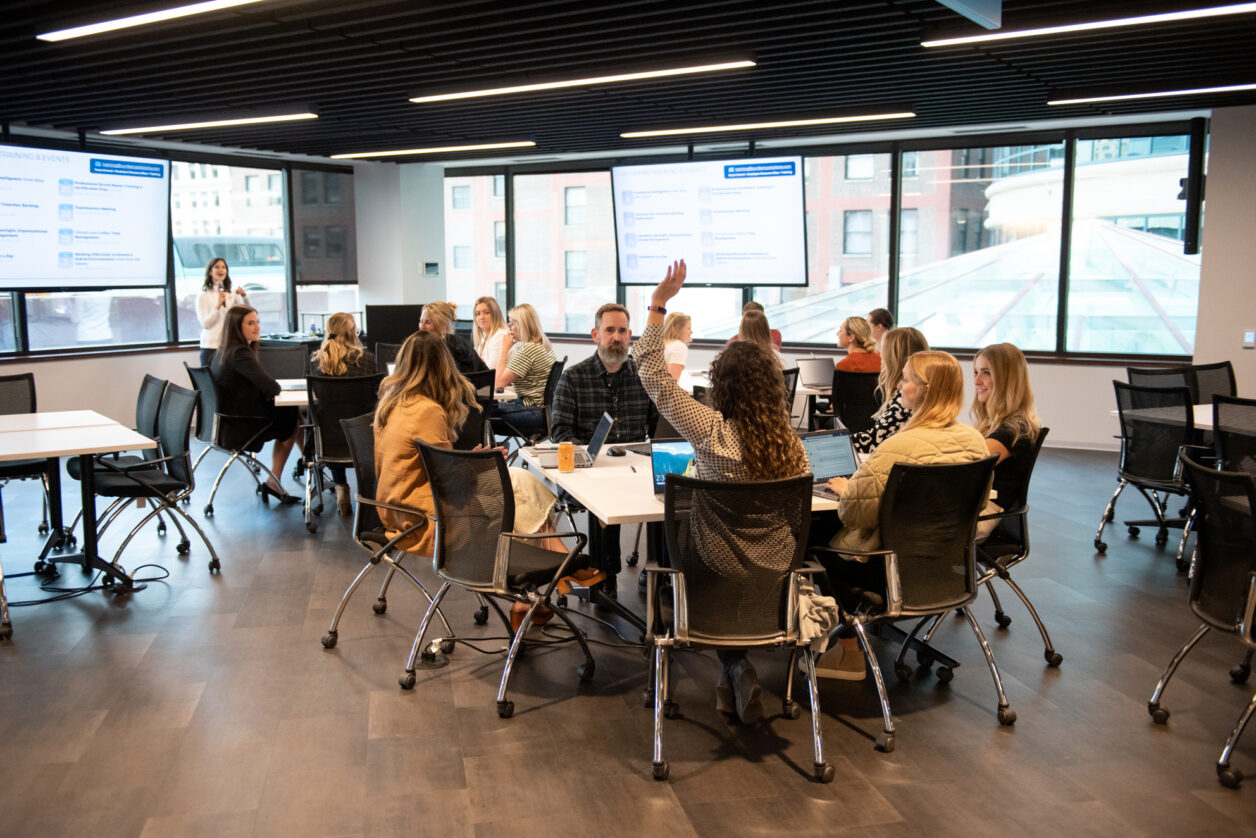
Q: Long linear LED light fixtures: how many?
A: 7